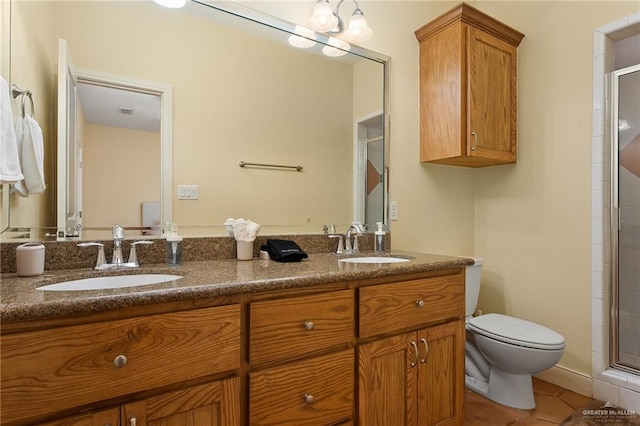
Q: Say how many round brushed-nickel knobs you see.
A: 4